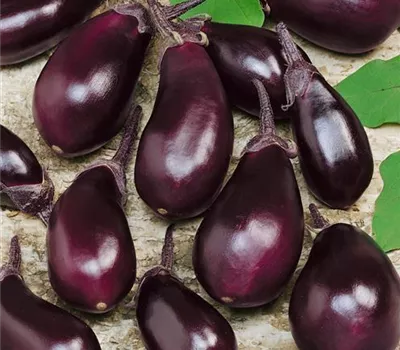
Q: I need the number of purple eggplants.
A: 12